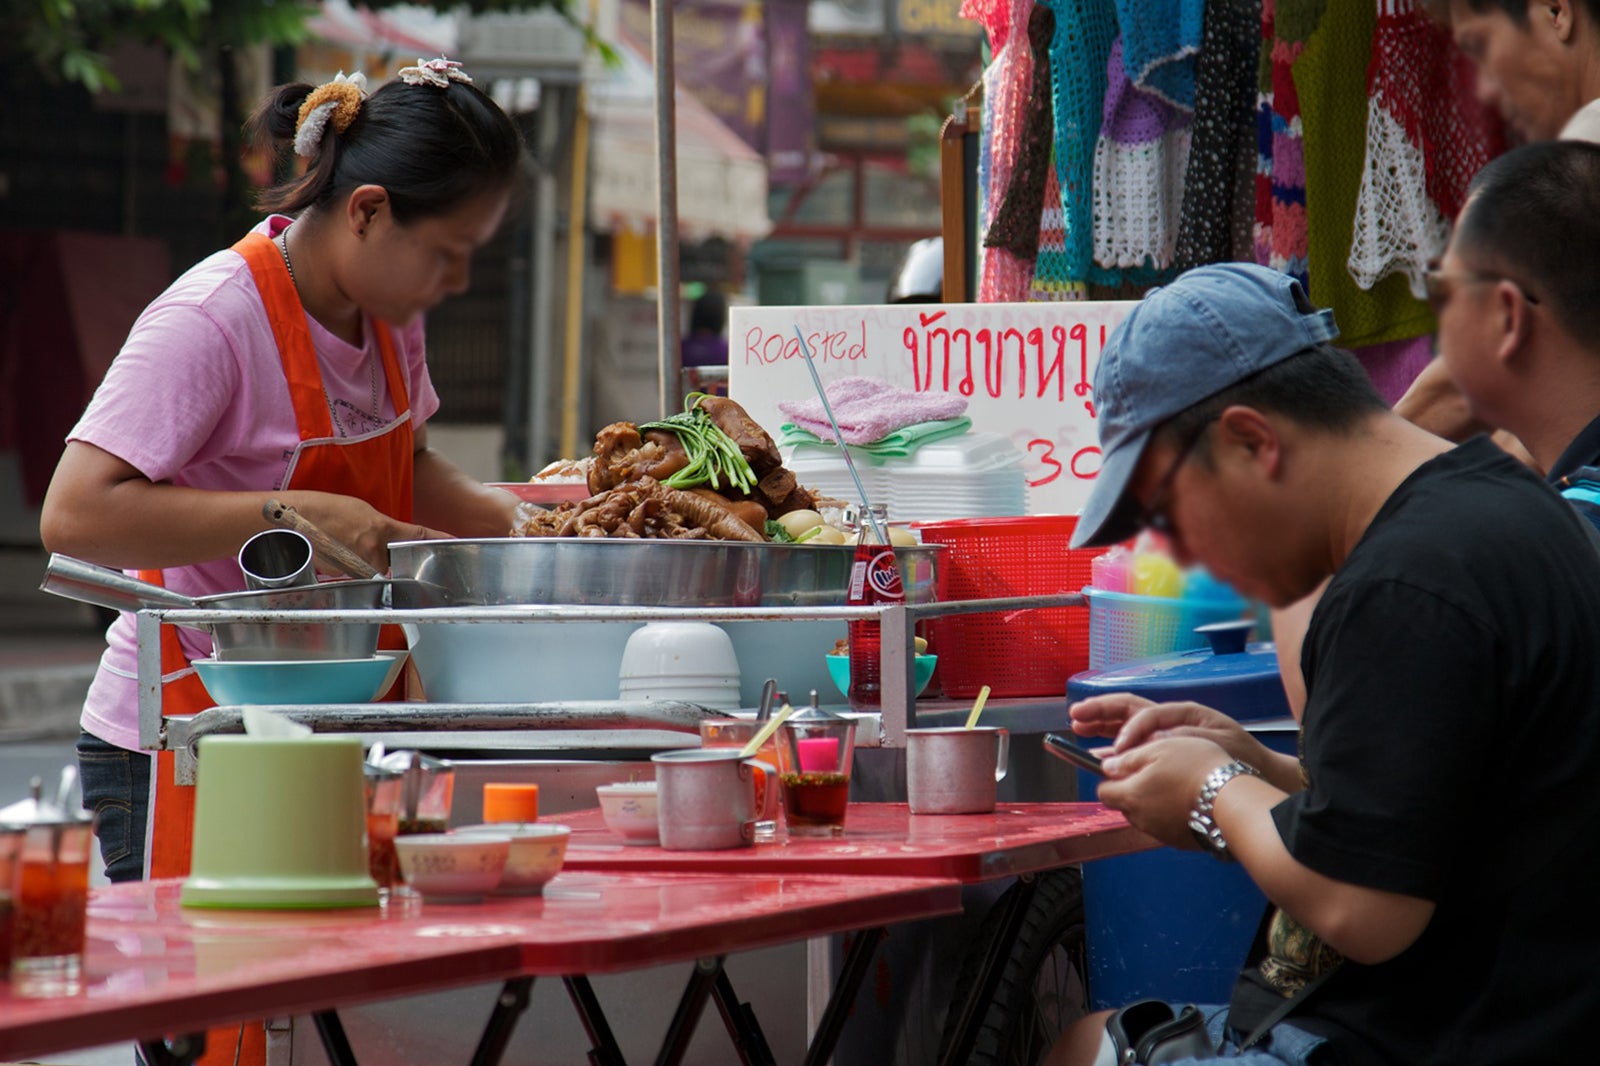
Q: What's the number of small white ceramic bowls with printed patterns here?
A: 3